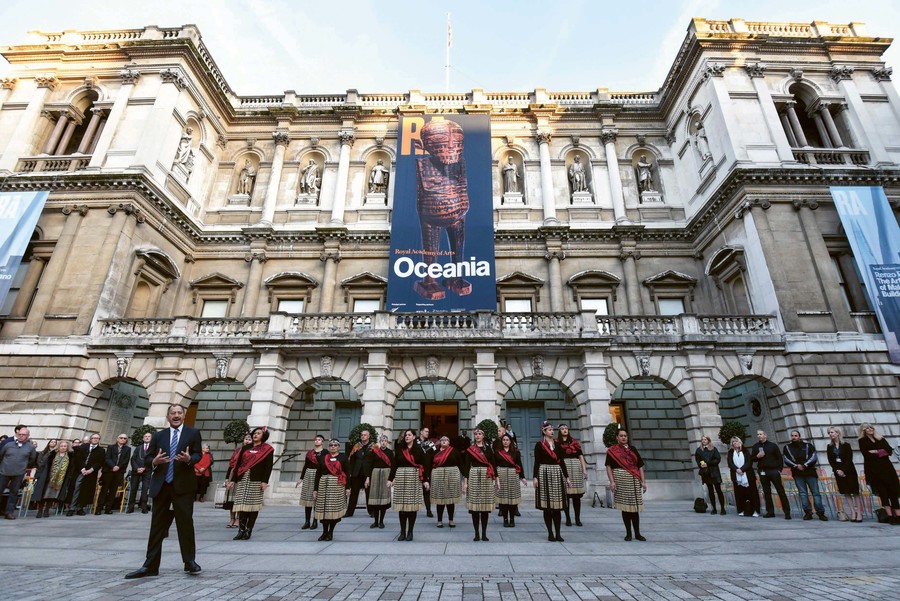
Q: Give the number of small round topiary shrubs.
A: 6